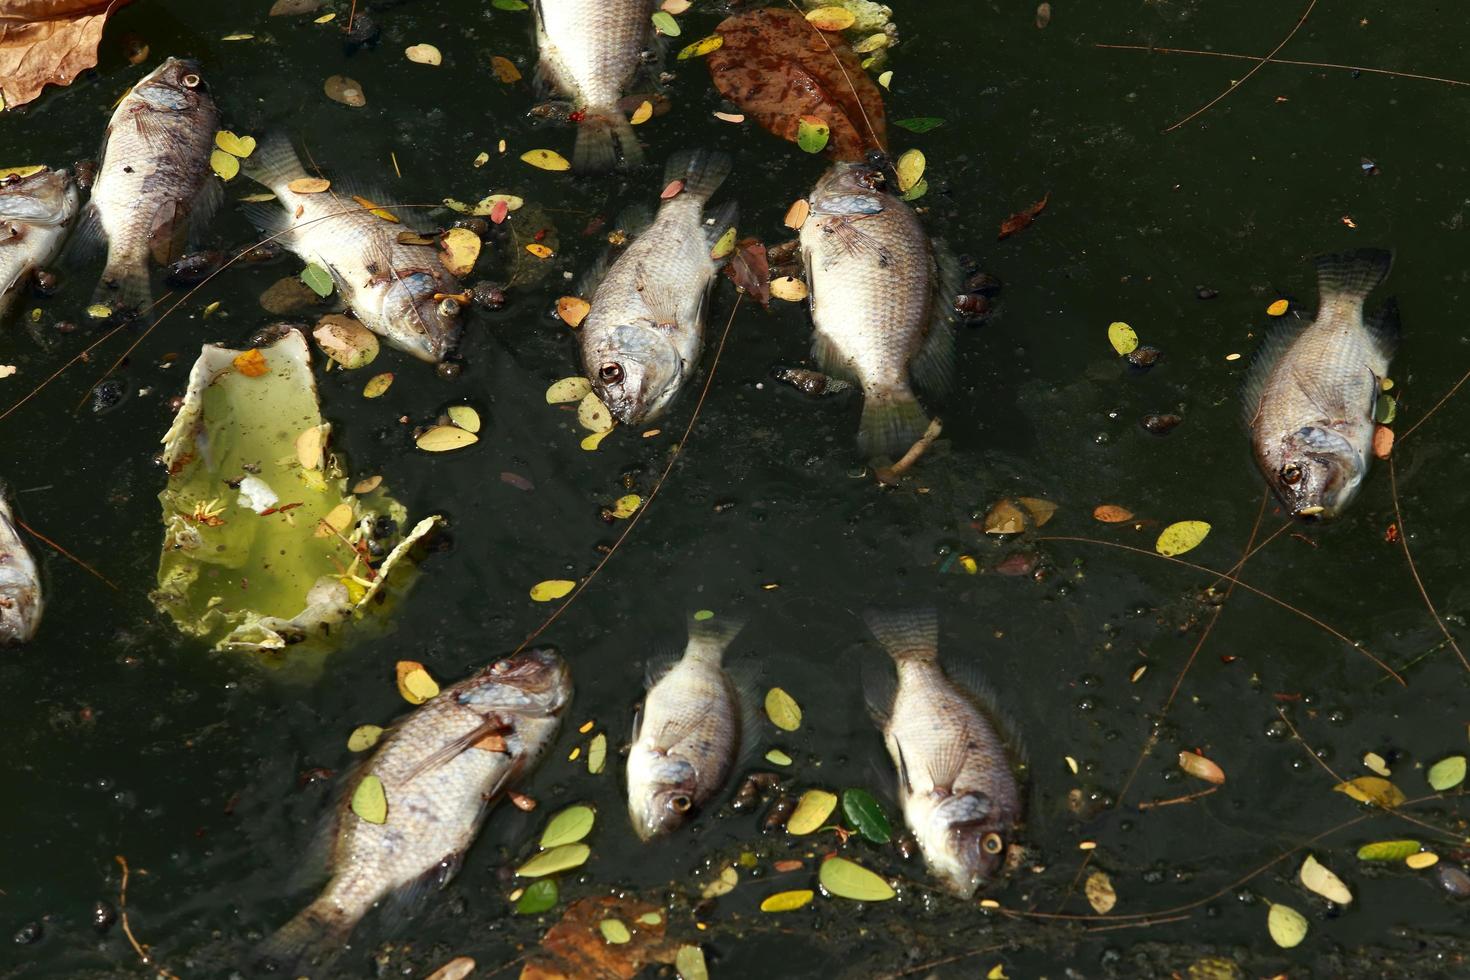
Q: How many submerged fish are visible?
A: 11